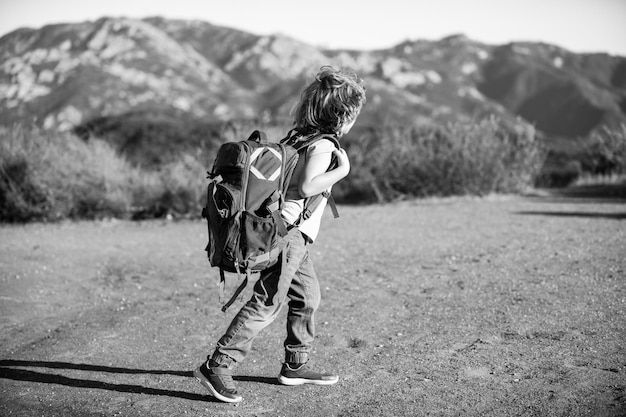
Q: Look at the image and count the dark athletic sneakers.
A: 2